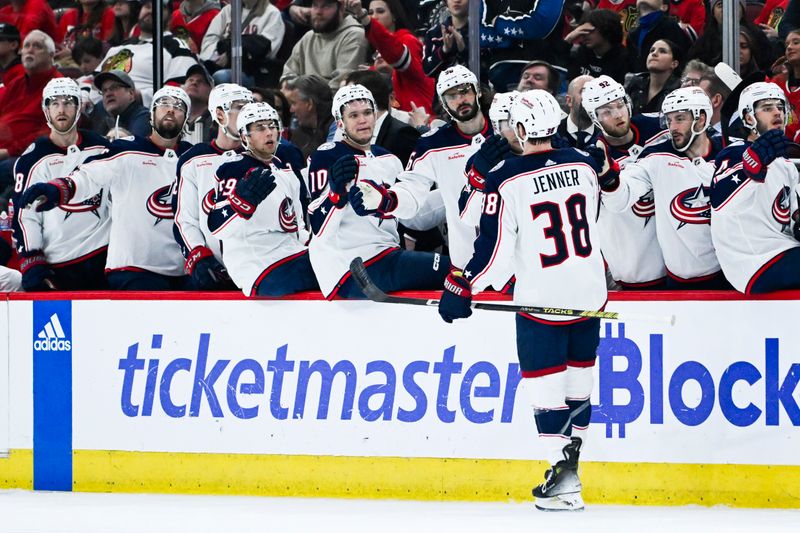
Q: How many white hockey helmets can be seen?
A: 11